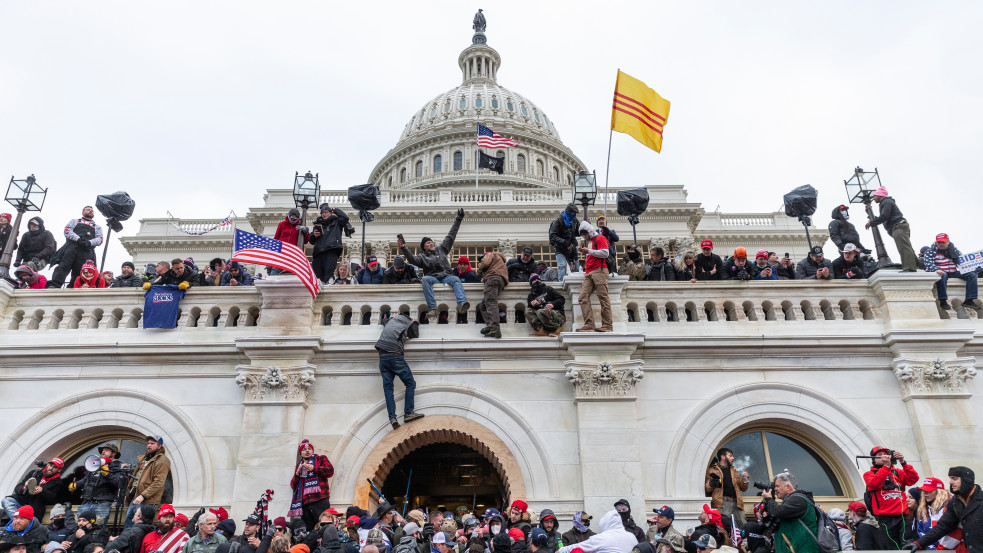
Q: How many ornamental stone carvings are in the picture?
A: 3